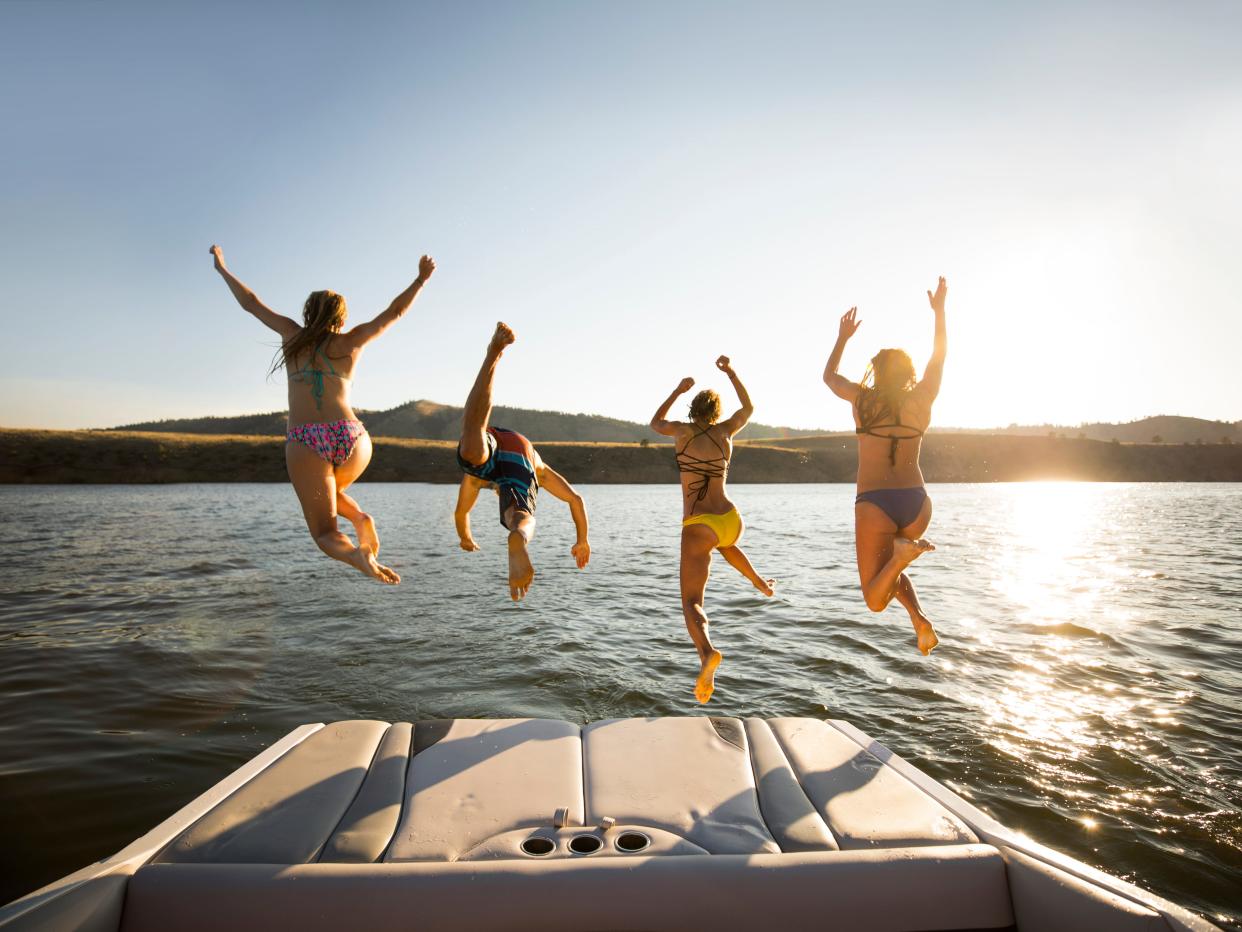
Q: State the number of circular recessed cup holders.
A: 3